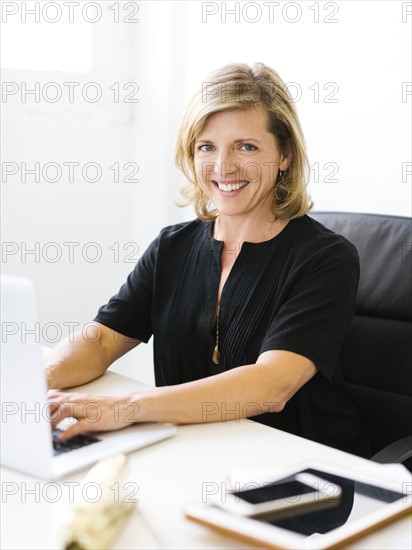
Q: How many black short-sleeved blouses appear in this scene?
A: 1